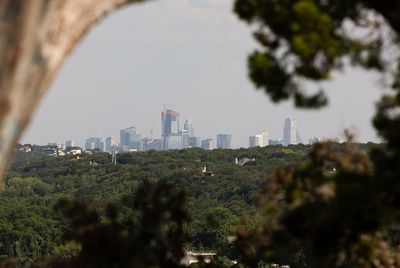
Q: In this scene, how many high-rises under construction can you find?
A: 1